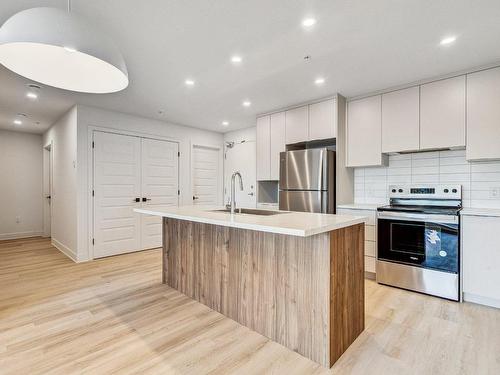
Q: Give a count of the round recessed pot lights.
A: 9